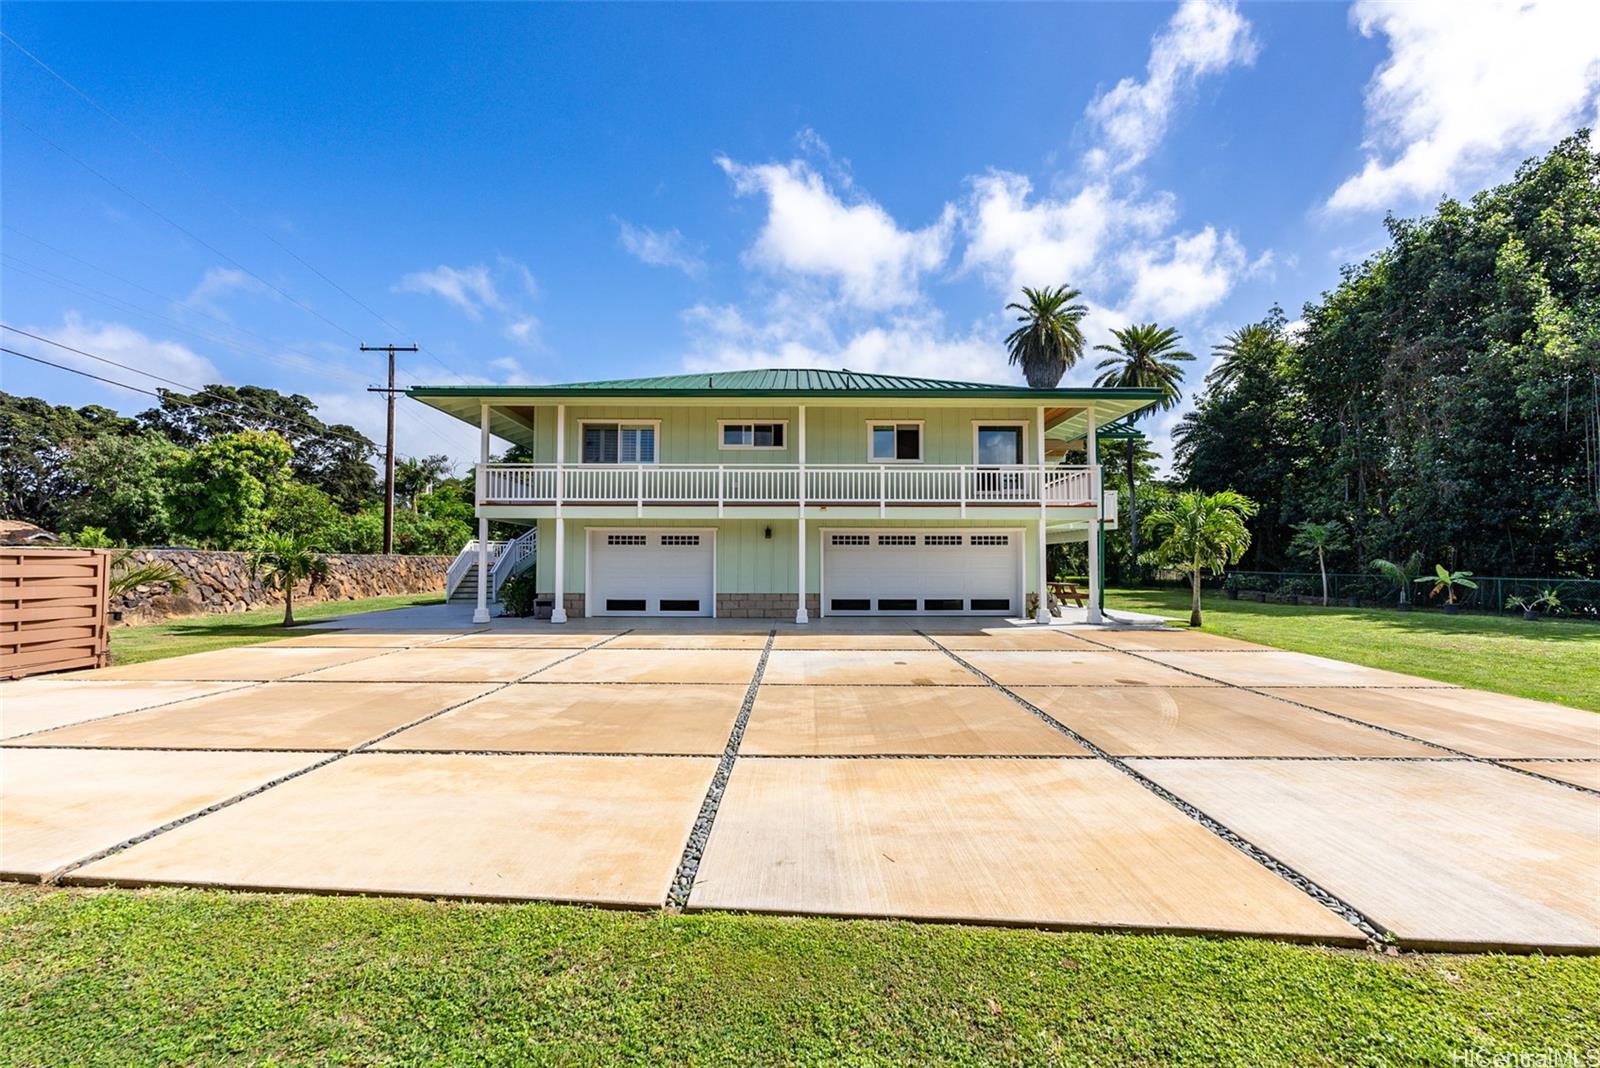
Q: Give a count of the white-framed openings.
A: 6